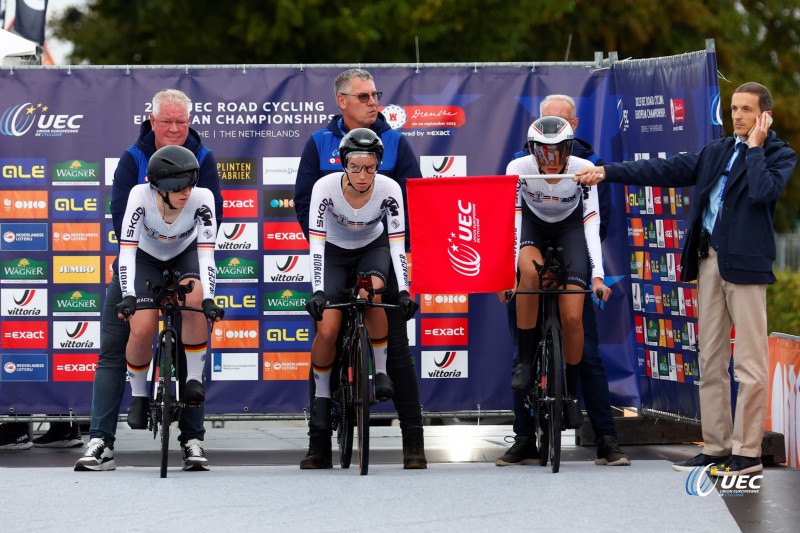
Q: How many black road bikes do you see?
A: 3